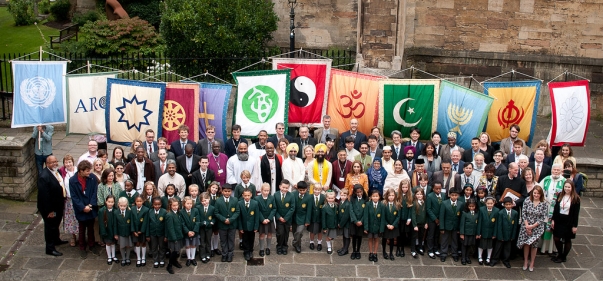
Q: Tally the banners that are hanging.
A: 12